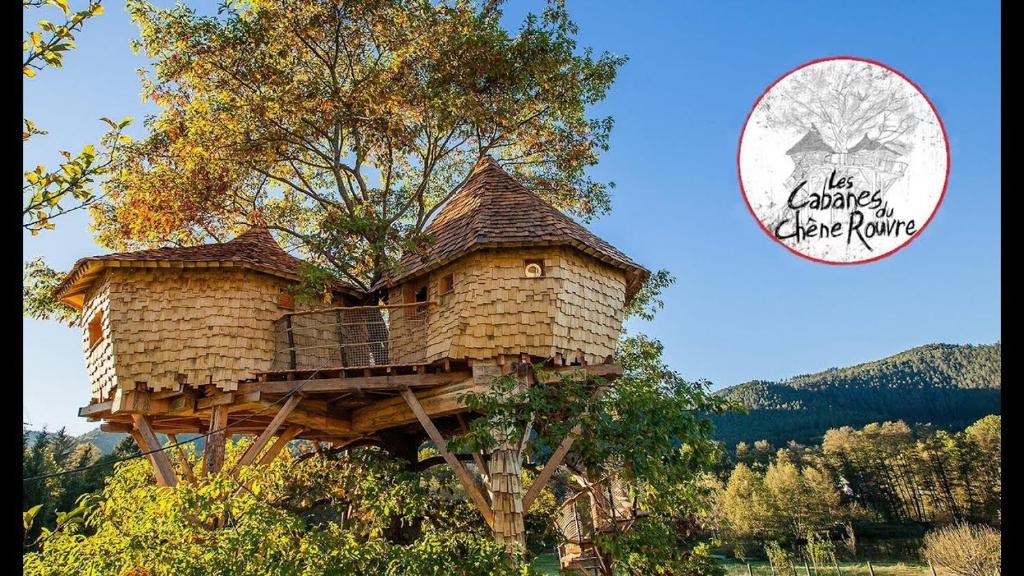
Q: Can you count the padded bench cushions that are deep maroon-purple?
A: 0